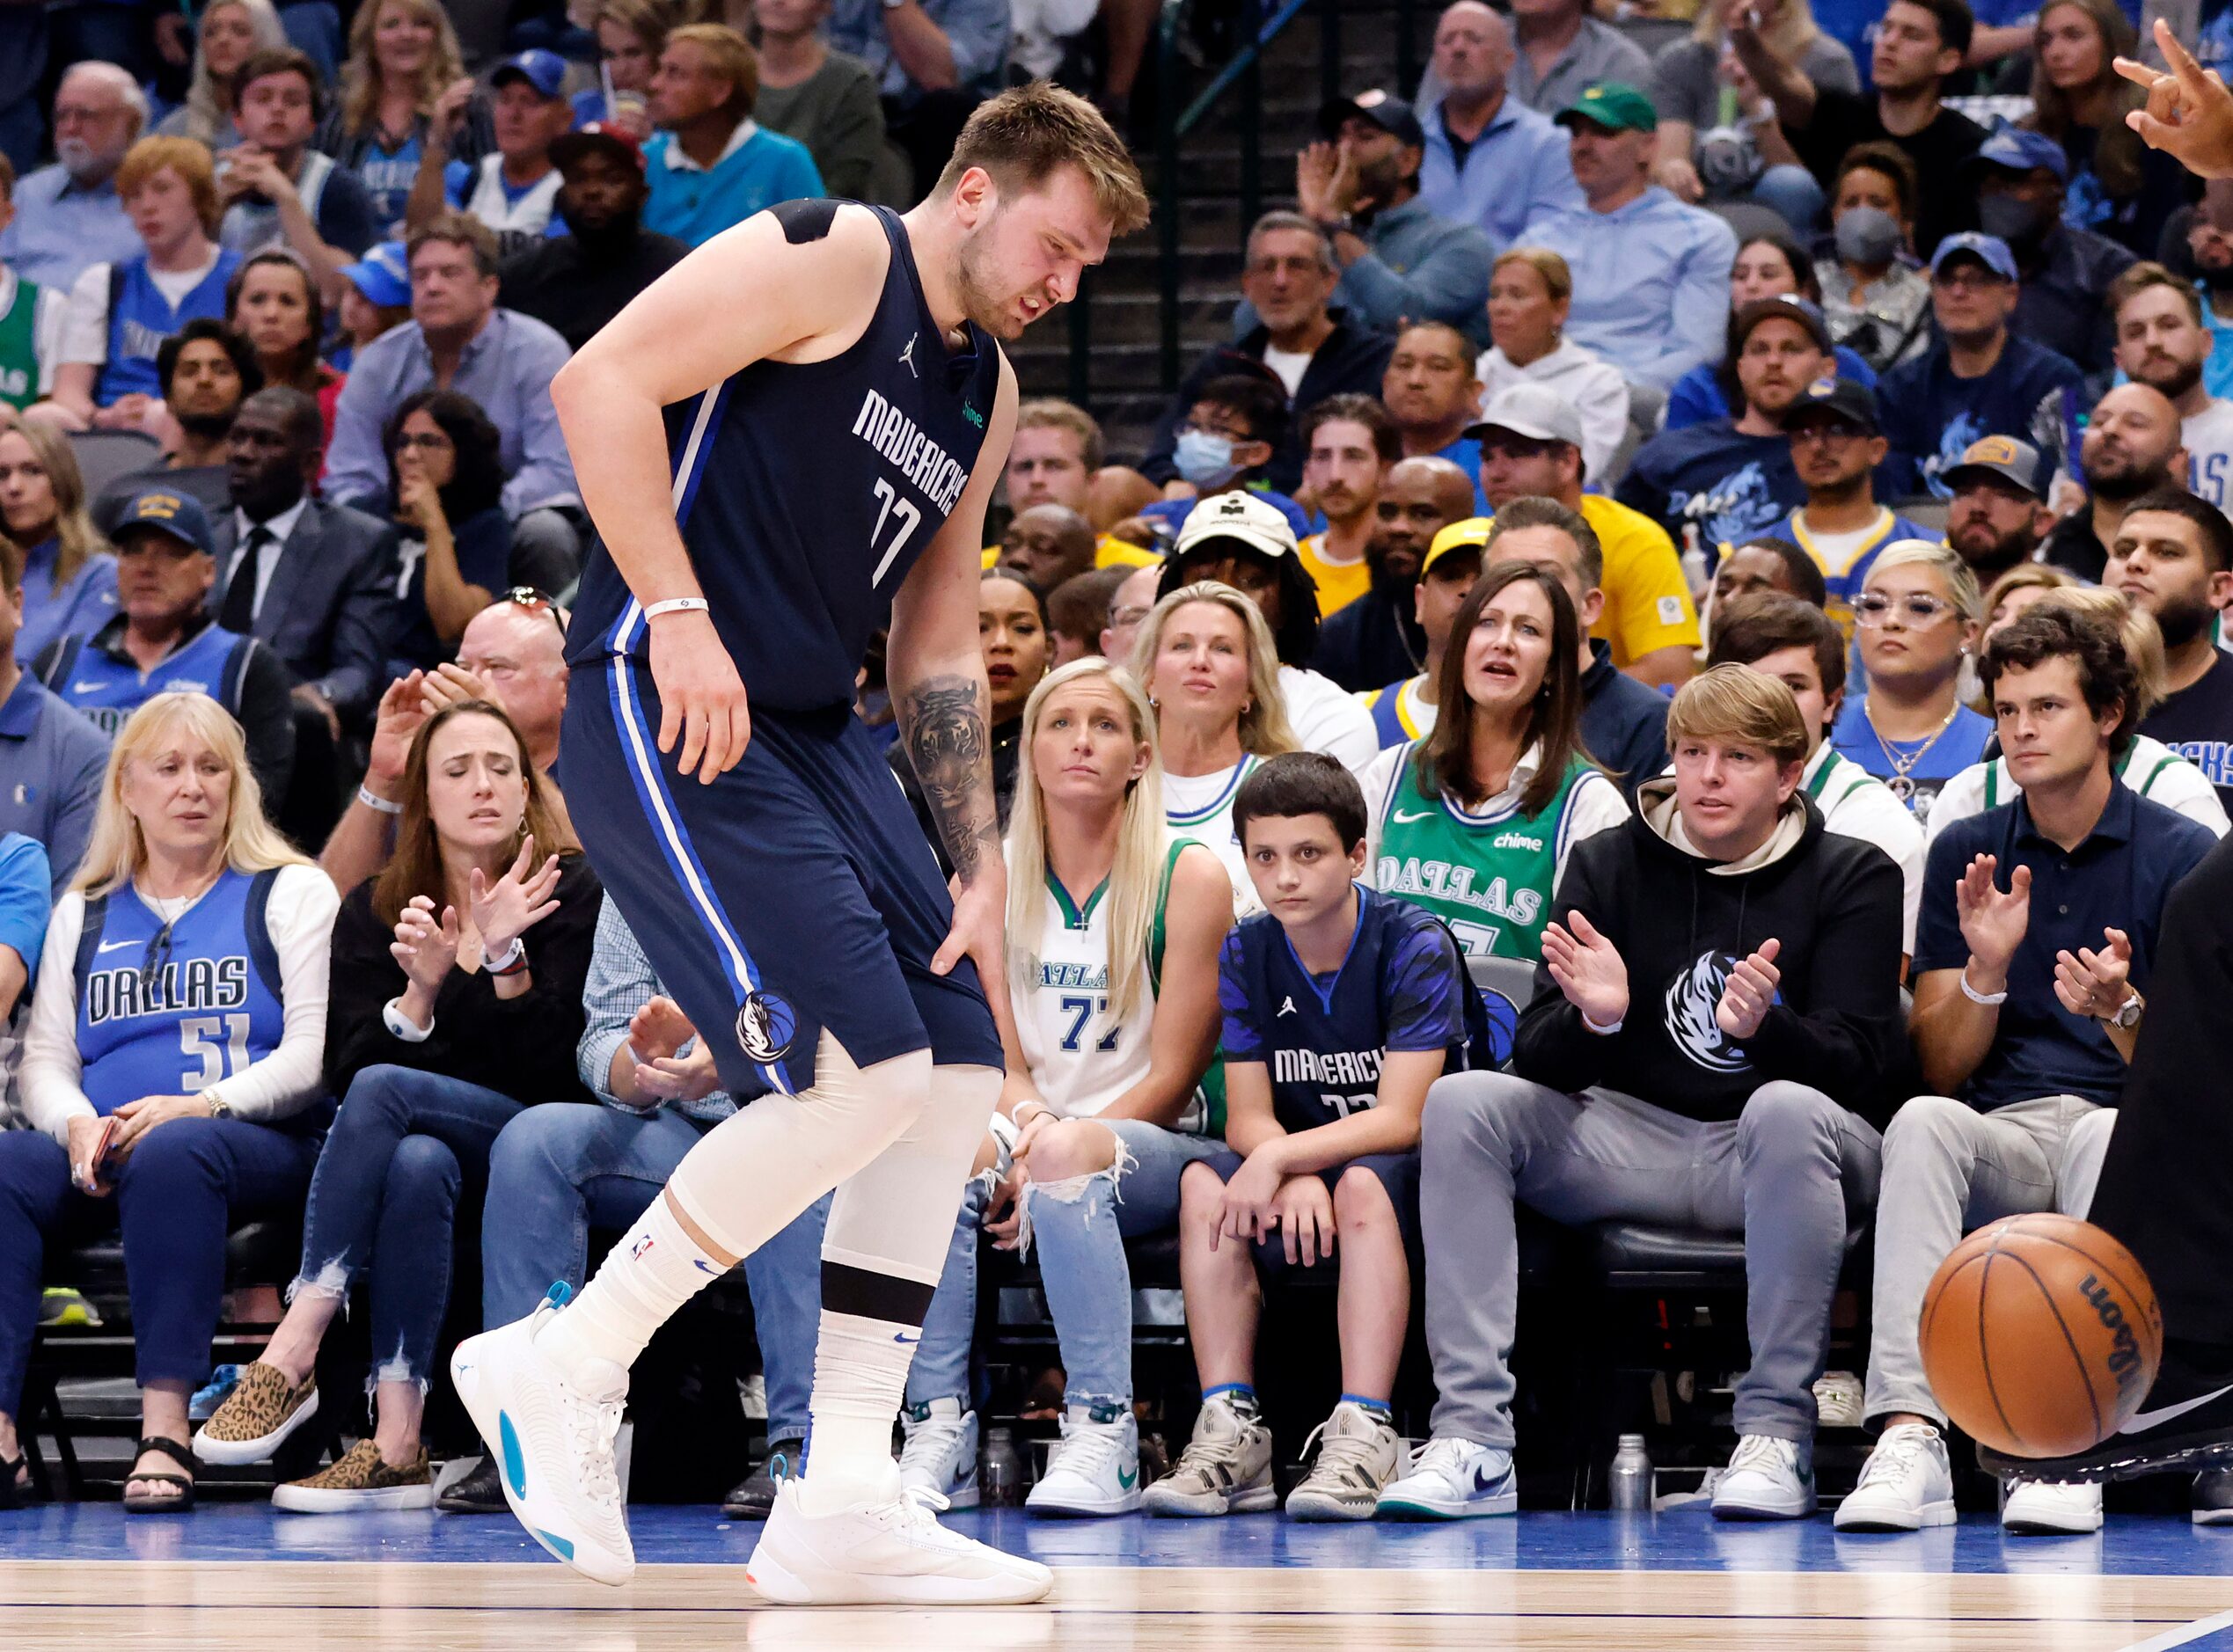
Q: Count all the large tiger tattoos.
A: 1